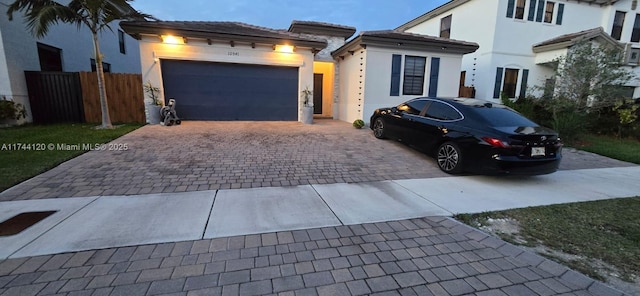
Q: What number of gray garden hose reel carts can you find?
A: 1